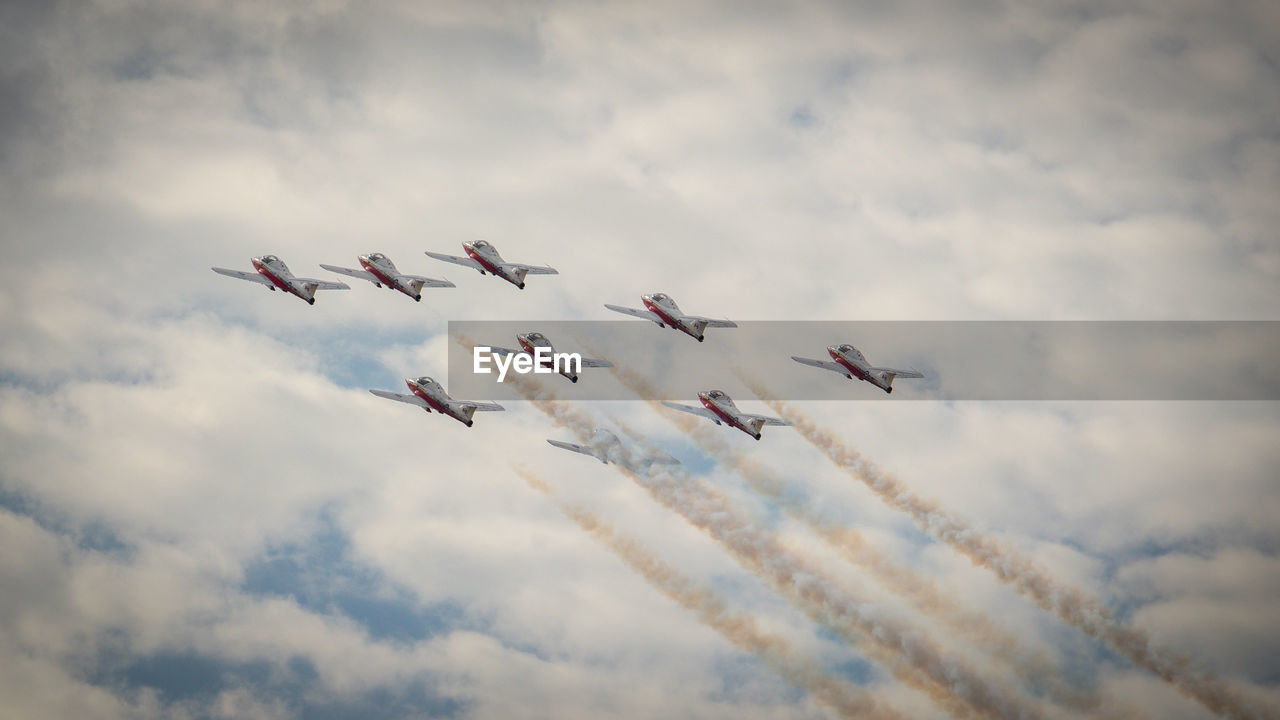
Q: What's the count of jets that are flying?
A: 9